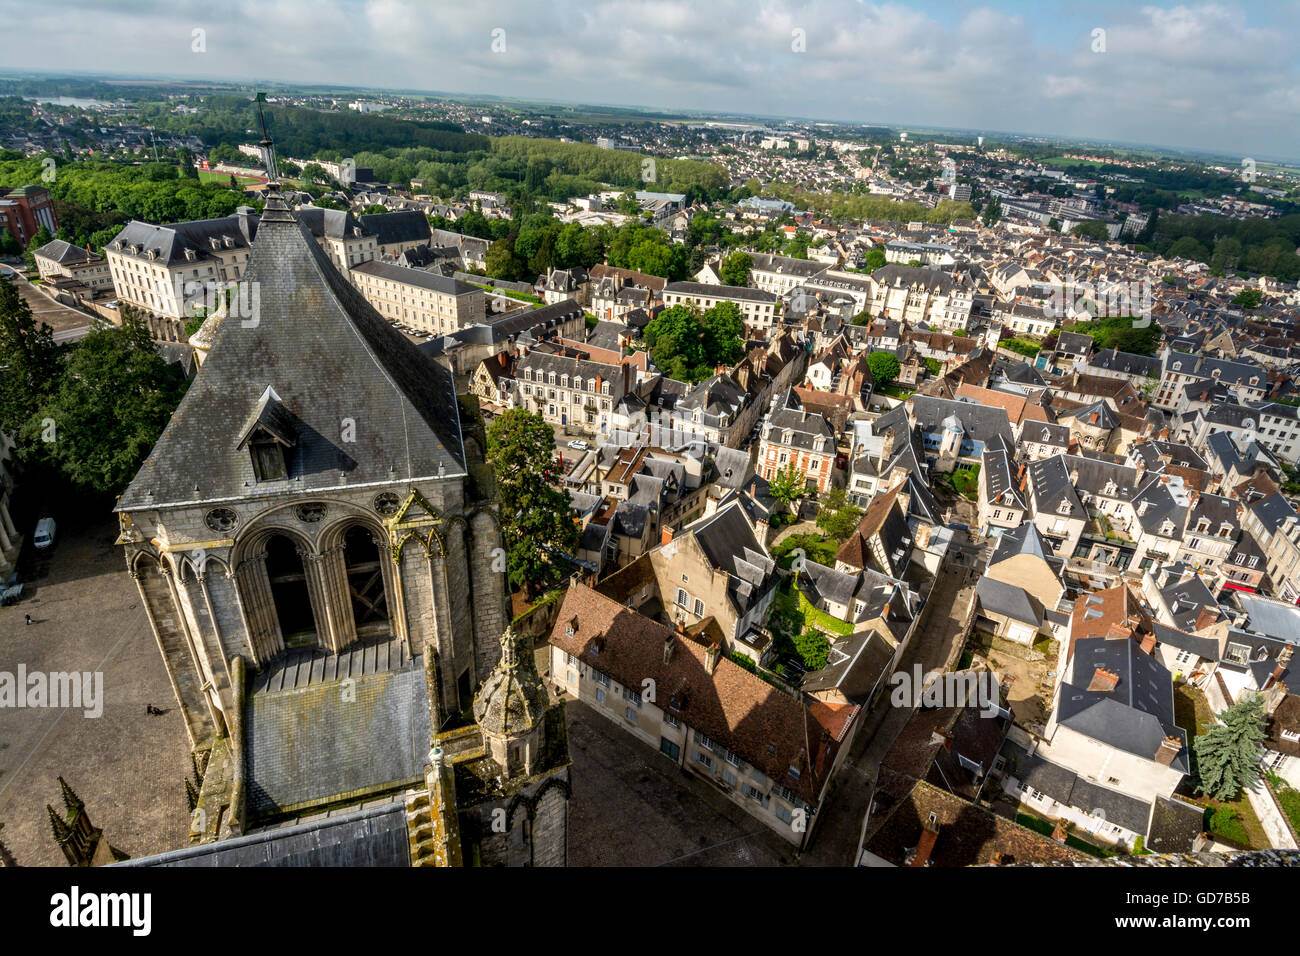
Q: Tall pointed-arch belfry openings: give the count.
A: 2